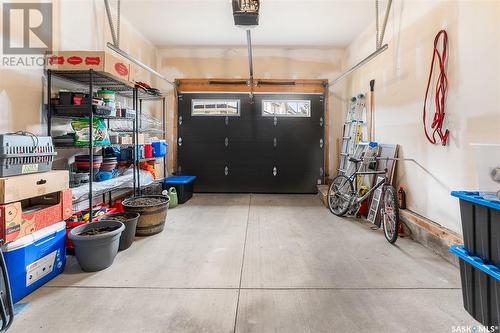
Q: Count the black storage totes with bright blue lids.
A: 3